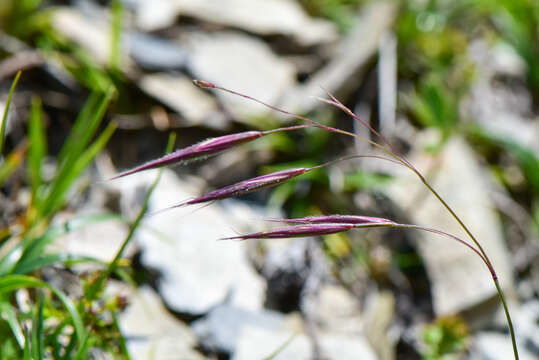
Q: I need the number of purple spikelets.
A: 4